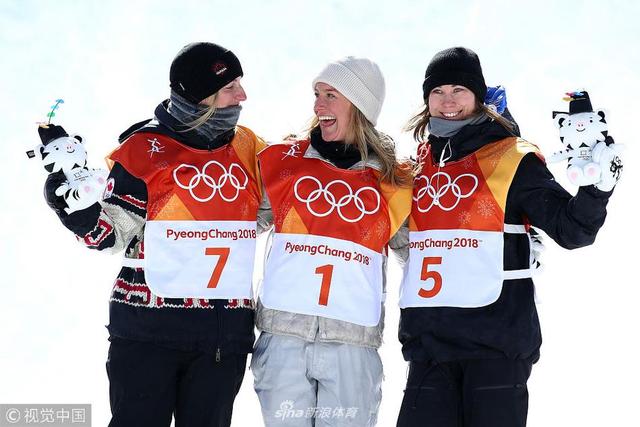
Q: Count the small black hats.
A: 2